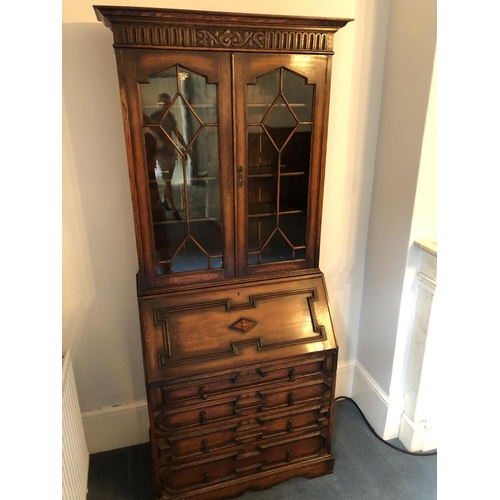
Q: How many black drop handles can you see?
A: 8